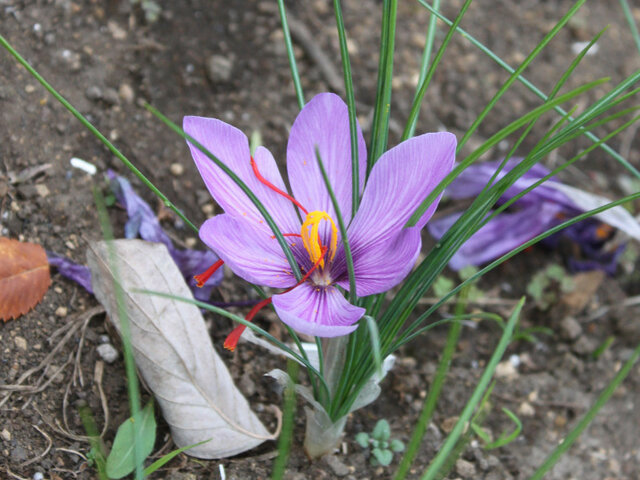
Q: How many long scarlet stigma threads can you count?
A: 3